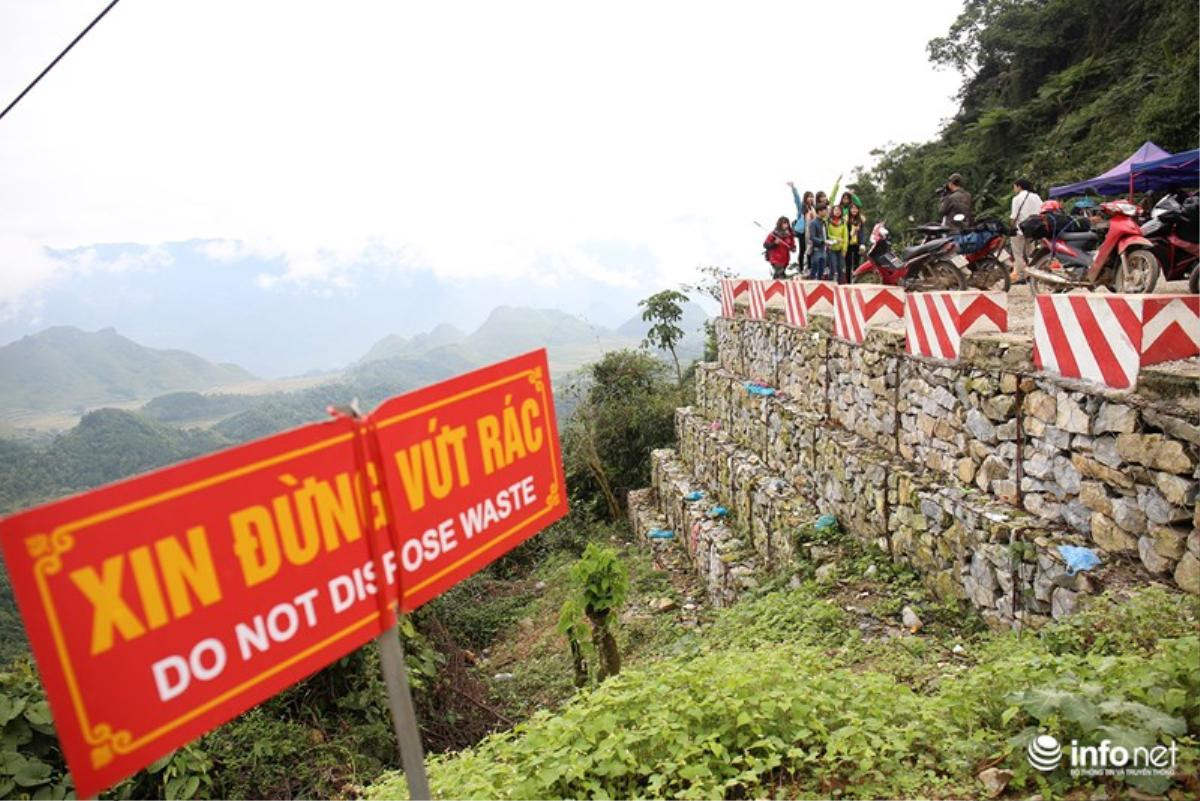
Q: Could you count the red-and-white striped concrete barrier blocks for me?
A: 6